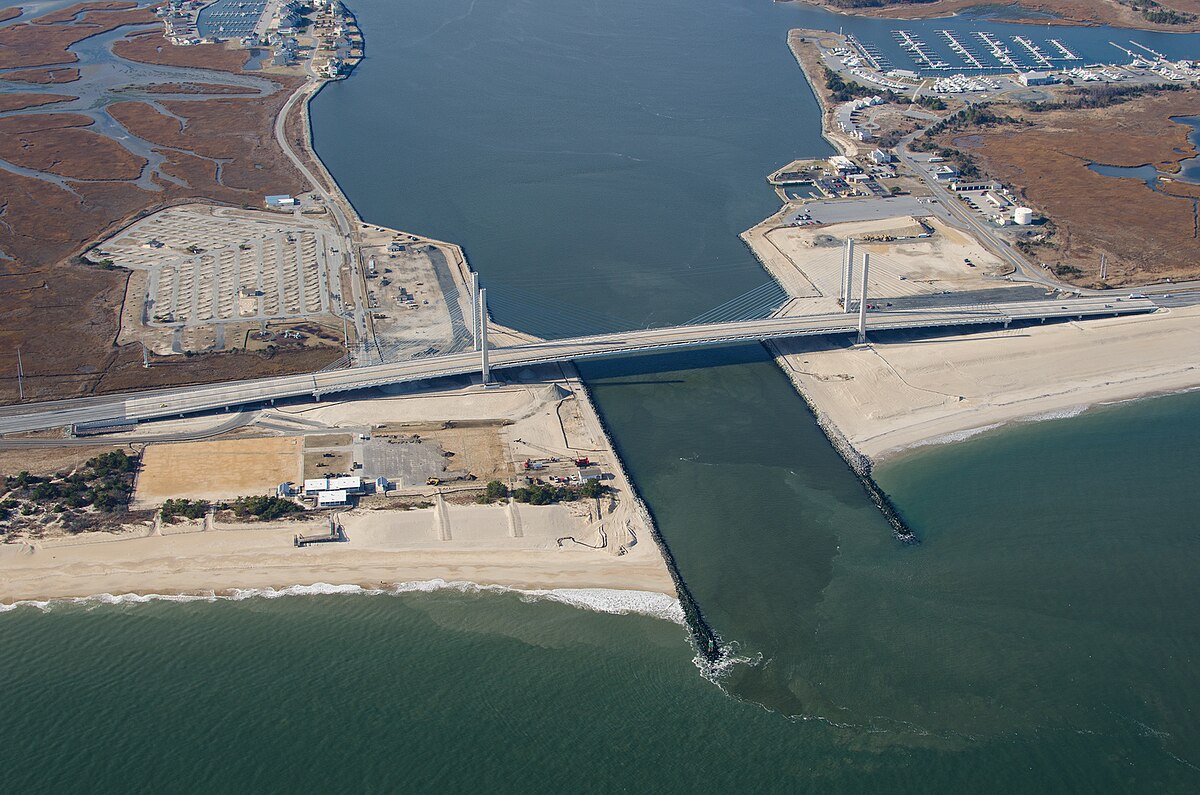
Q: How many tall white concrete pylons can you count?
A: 4